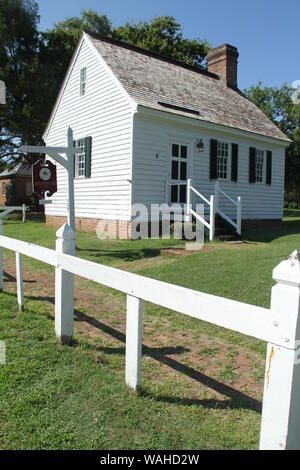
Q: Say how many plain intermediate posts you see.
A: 2